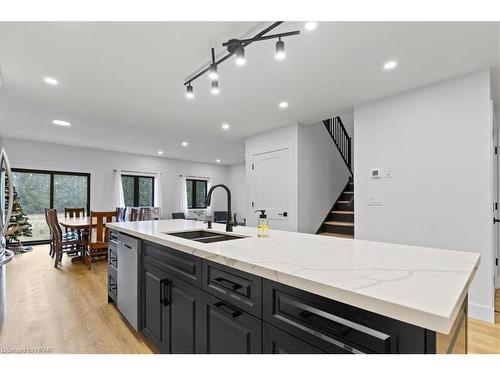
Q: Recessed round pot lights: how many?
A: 9